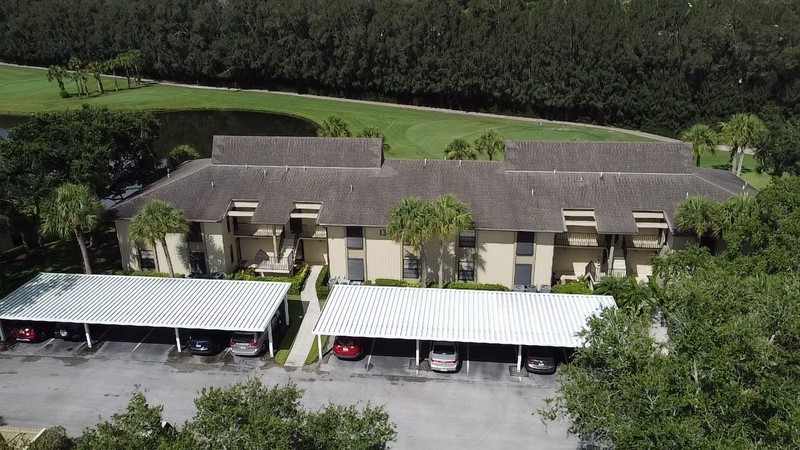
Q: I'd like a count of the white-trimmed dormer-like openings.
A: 4